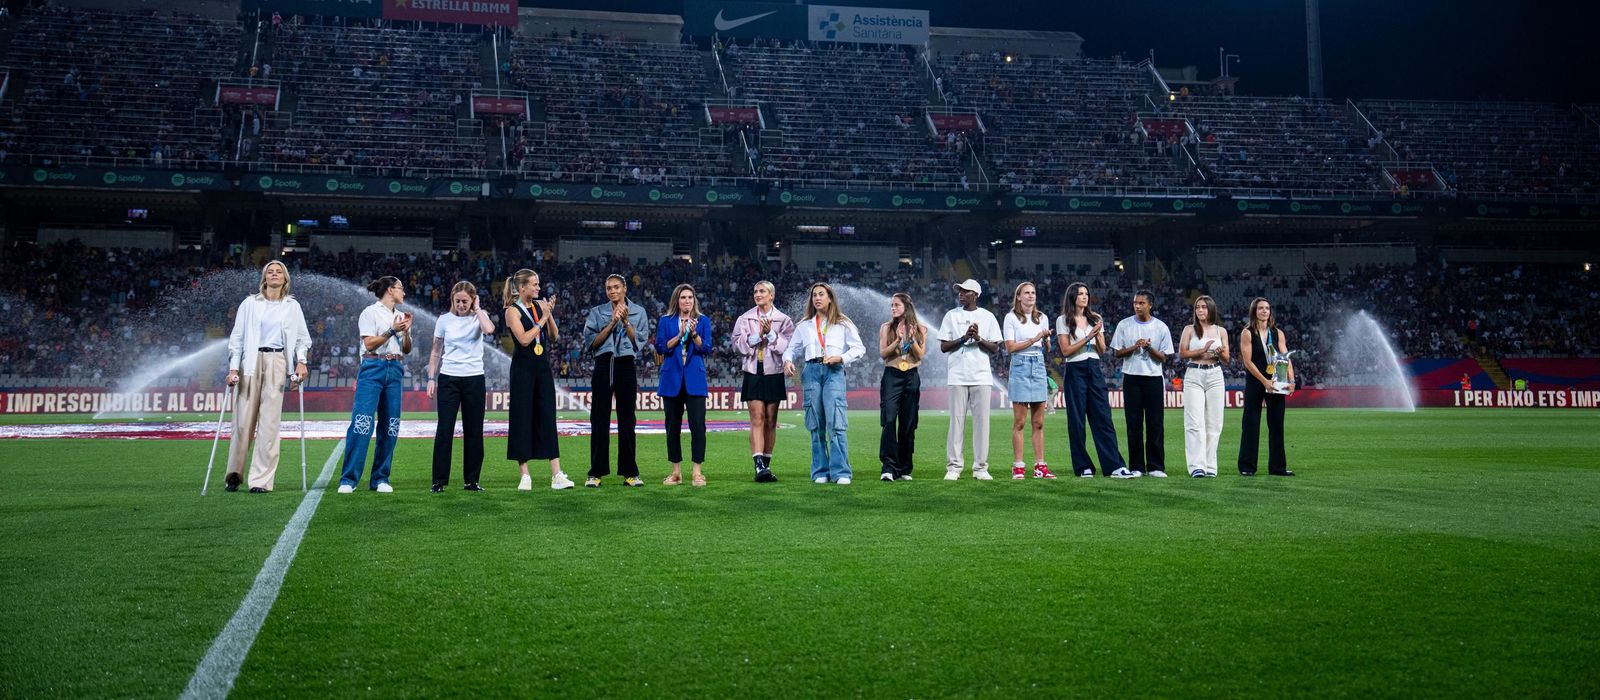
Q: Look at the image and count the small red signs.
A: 6